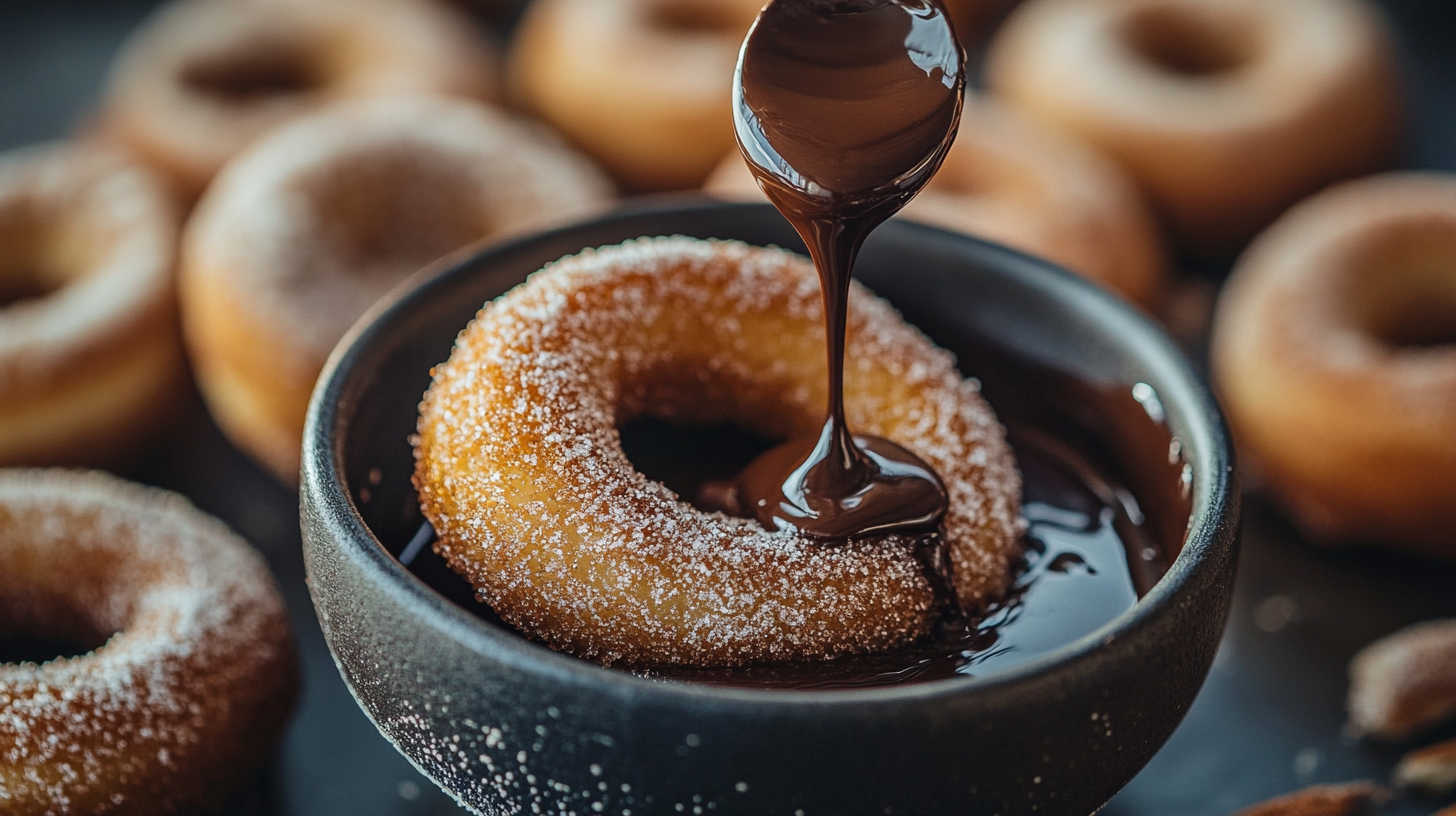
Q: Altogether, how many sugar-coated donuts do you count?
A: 9